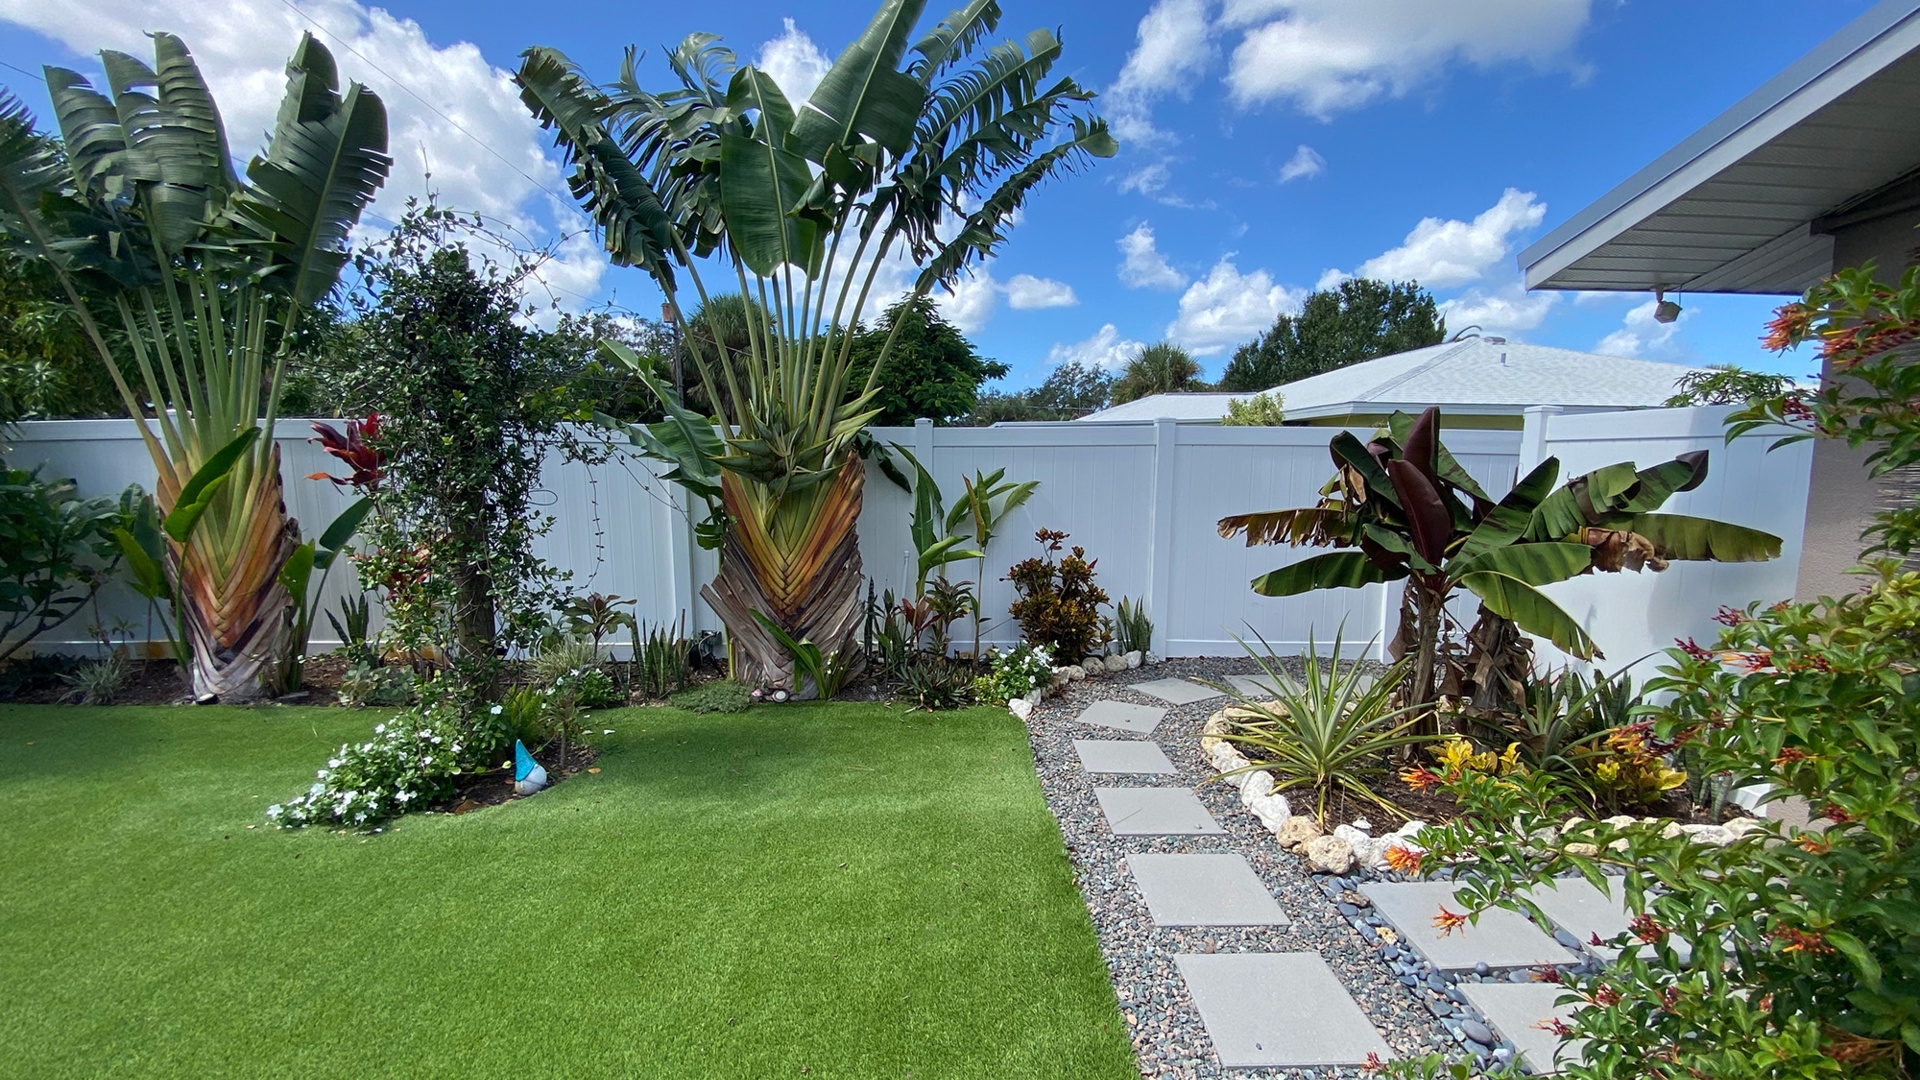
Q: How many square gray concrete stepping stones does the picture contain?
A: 11